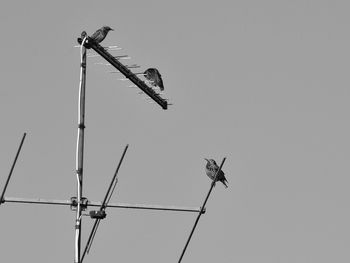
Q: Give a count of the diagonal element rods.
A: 3